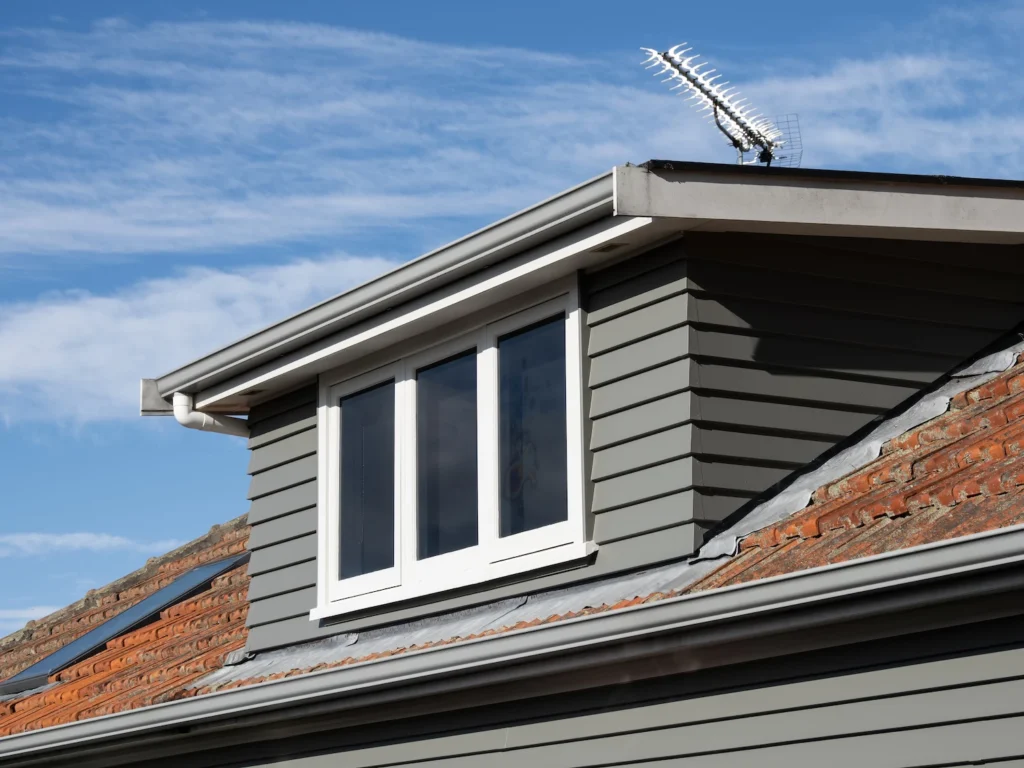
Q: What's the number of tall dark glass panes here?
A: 3